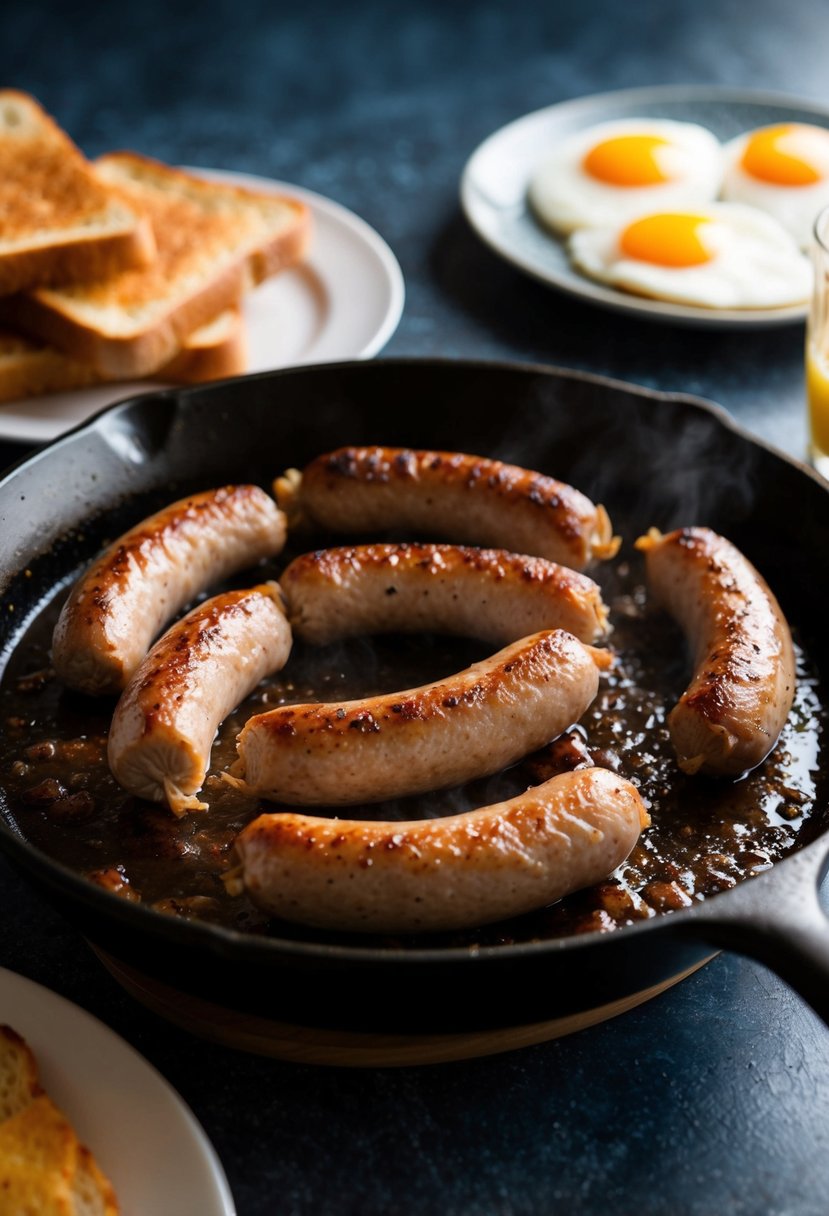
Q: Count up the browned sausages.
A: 7